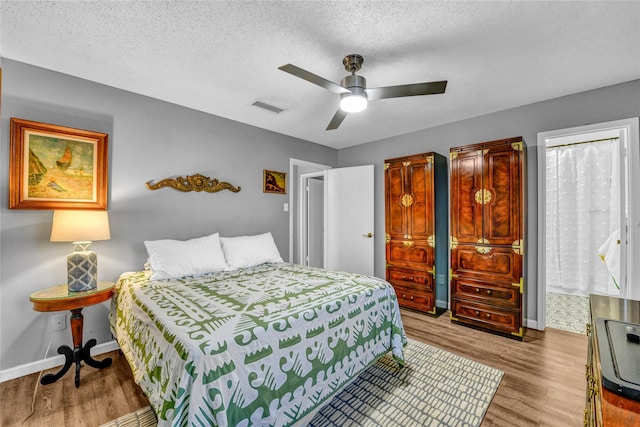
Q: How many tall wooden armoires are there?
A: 2